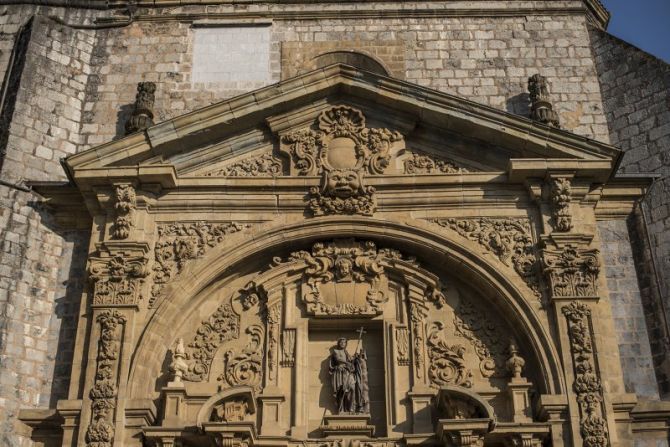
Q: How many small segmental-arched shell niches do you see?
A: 2